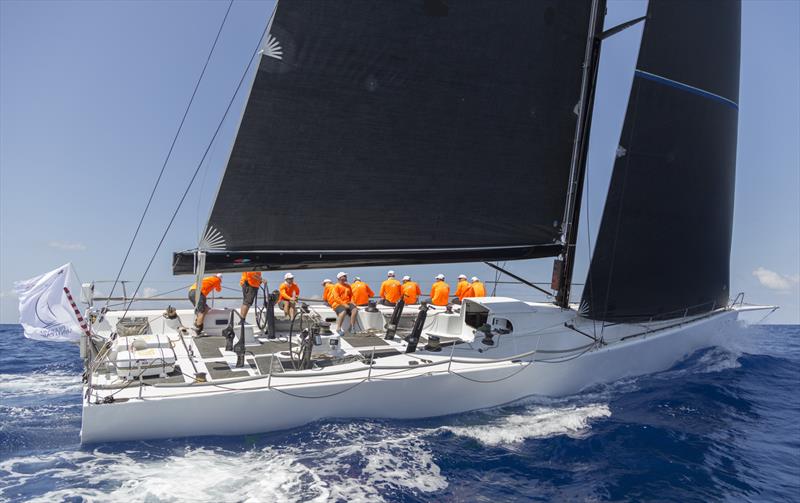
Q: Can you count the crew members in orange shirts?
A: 11